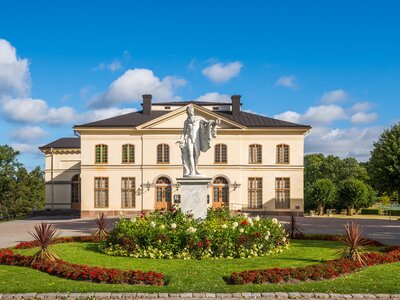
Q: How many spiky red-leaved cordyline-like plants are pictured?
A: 4